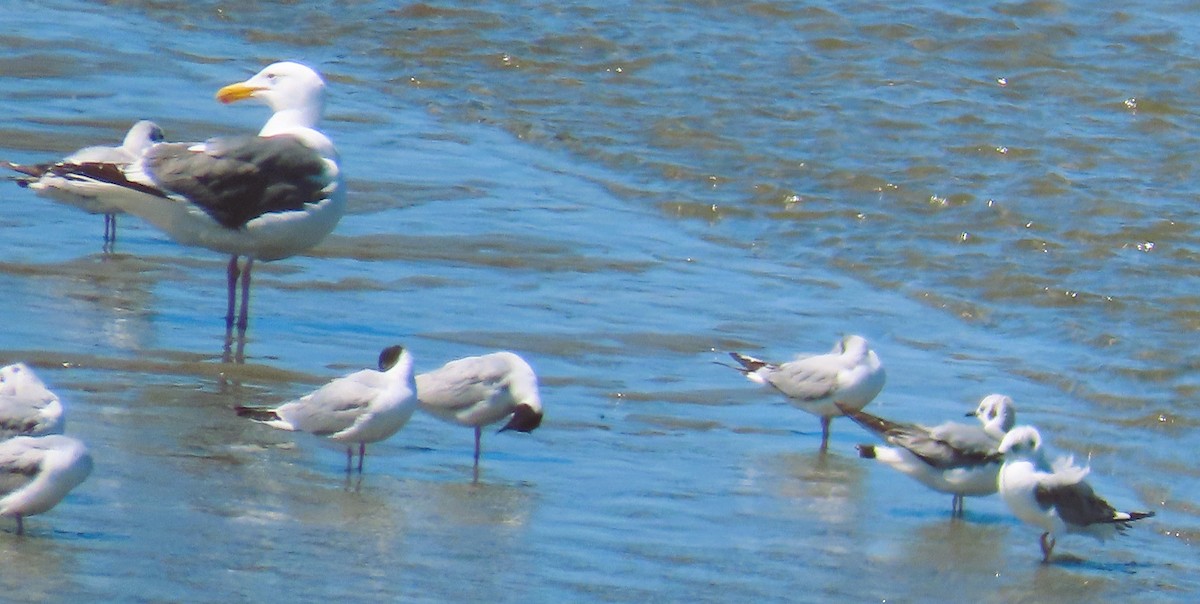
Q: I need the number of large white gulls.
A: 1